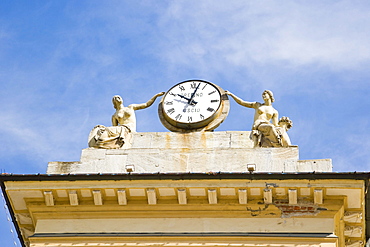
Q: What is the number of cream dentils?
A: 11